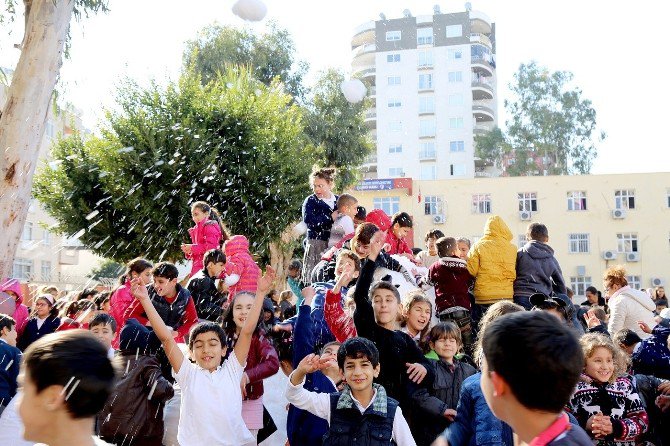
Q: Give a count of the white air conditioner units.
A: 6